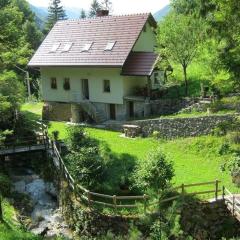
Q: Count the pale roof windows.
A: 4